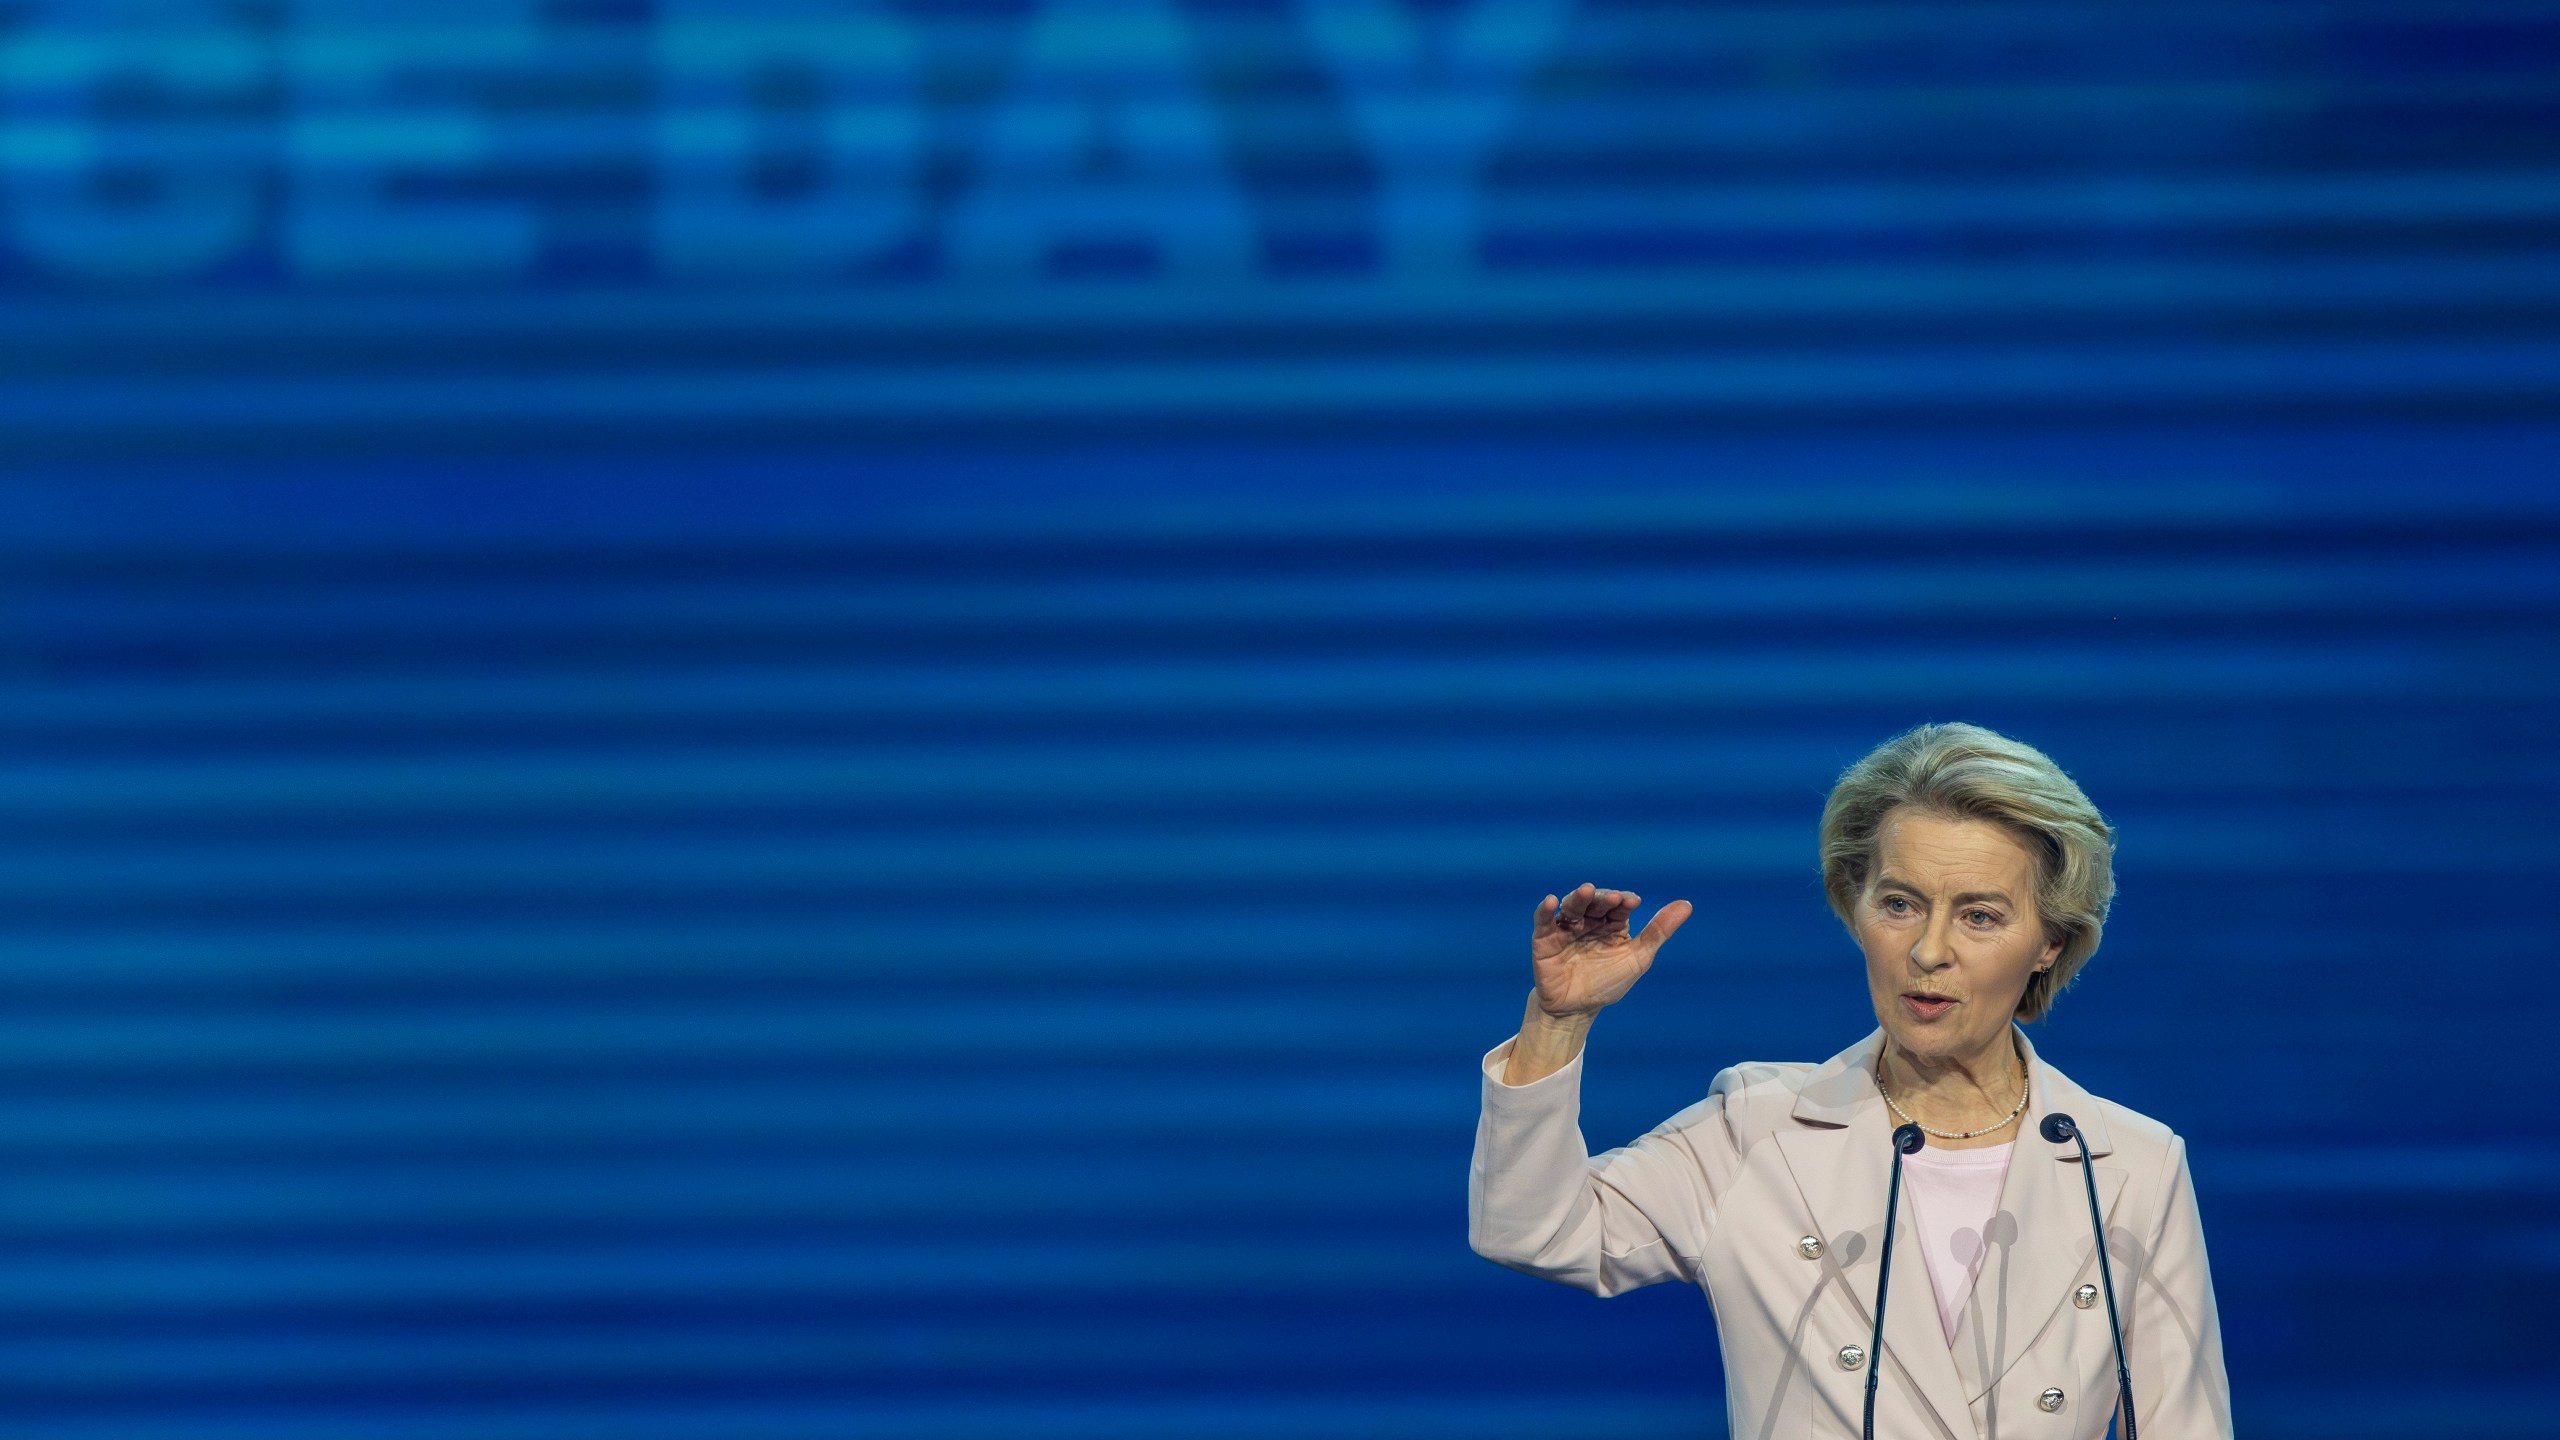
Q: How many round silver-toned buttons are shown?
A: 4